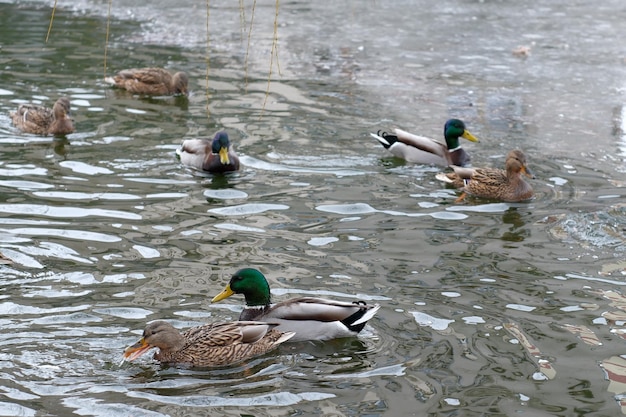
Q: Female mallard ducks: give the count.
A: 4